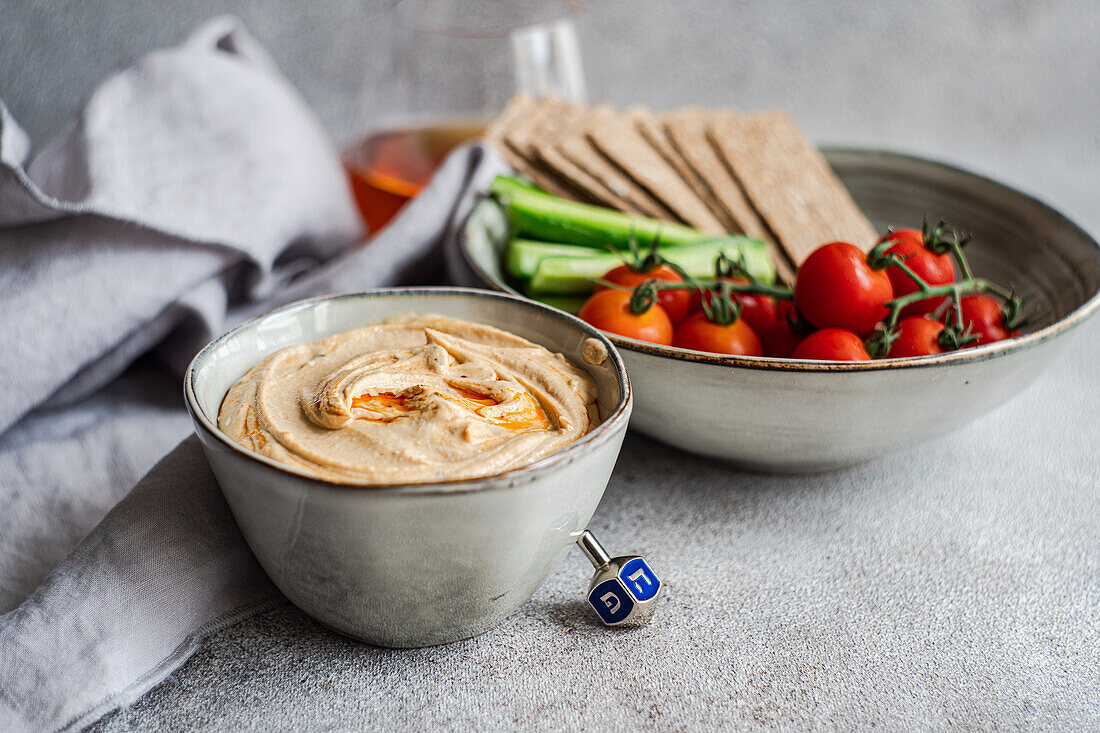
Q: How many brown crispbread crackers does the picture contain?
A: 8